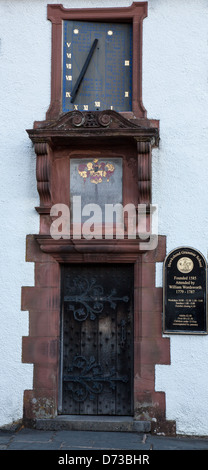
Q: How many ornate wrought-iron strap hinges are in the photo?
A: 2